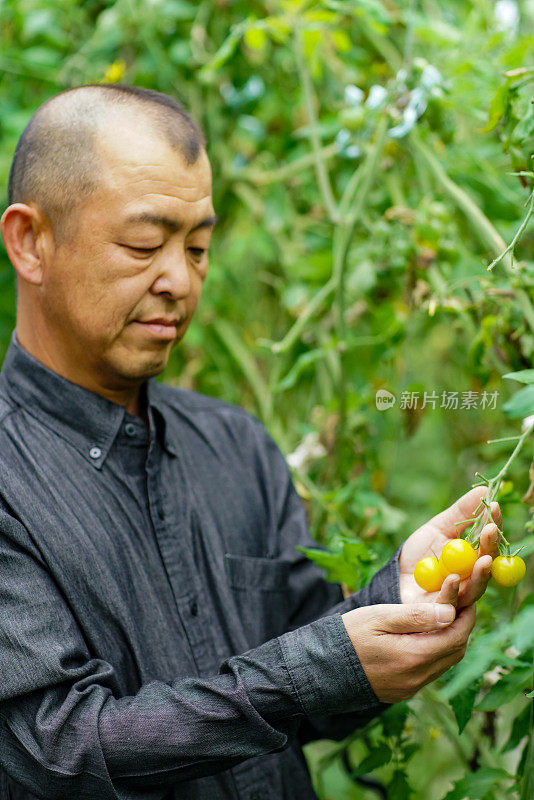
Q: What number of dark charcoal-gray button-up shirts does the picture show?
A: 1